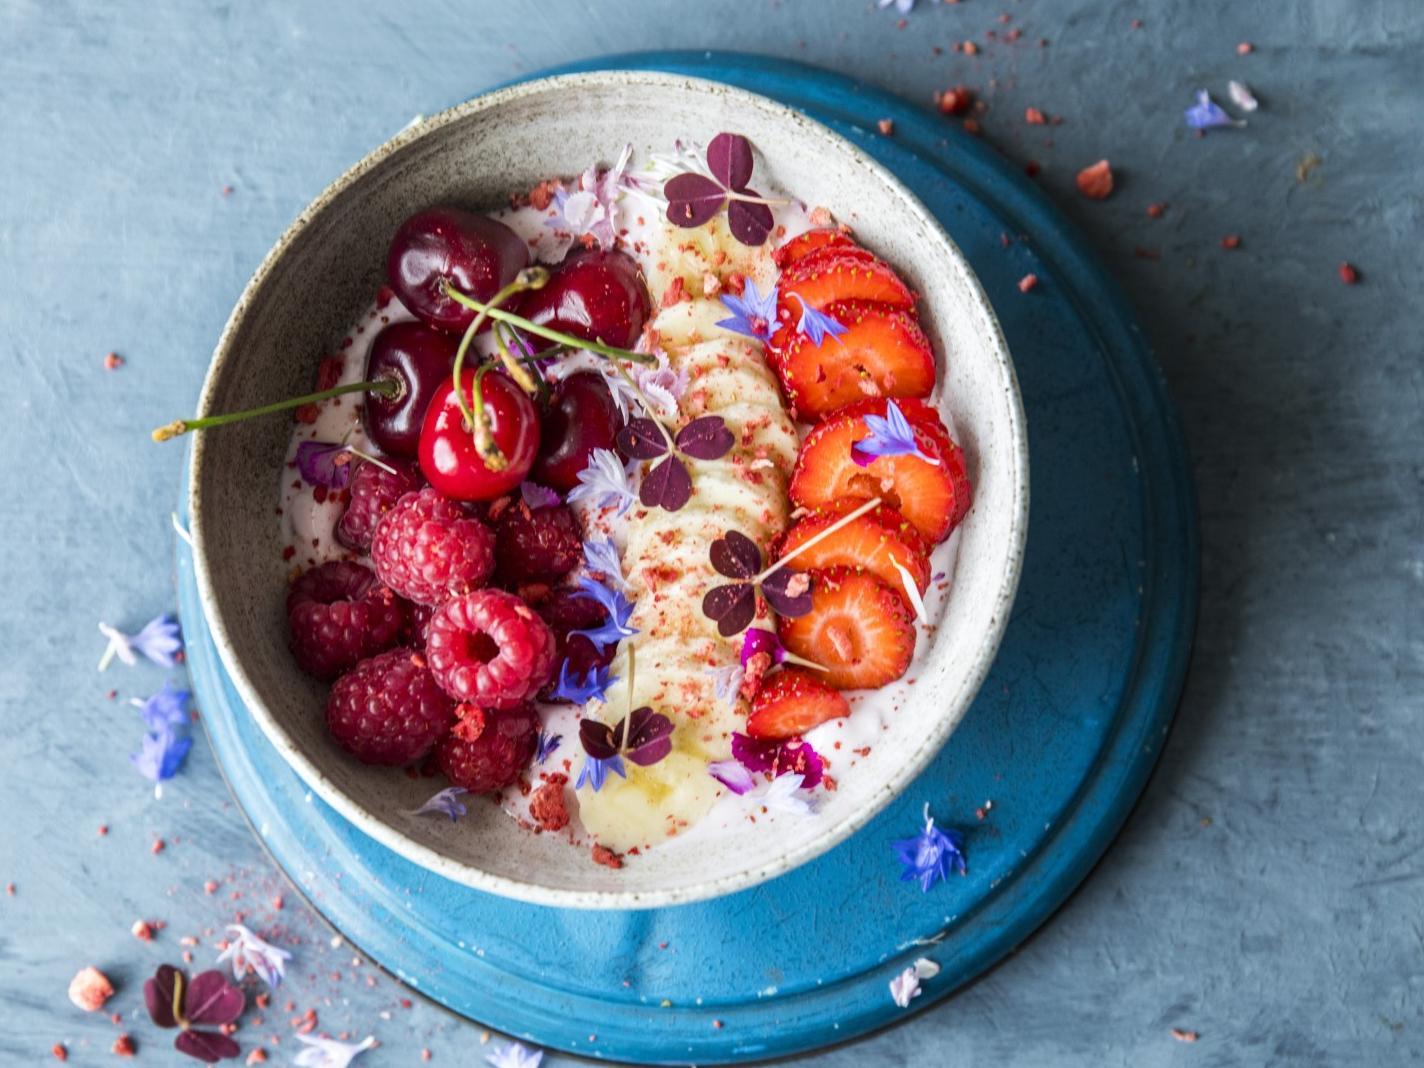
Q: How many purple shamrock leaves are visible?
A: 5